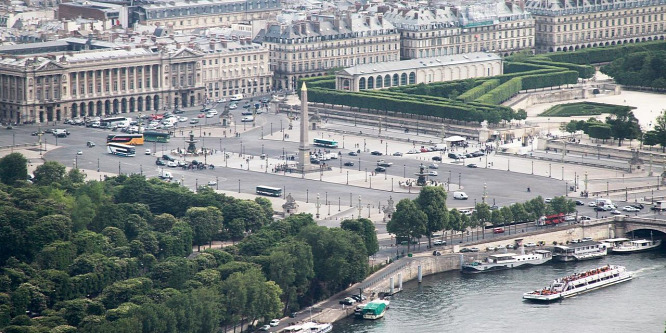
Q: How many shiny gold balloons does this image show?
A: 0